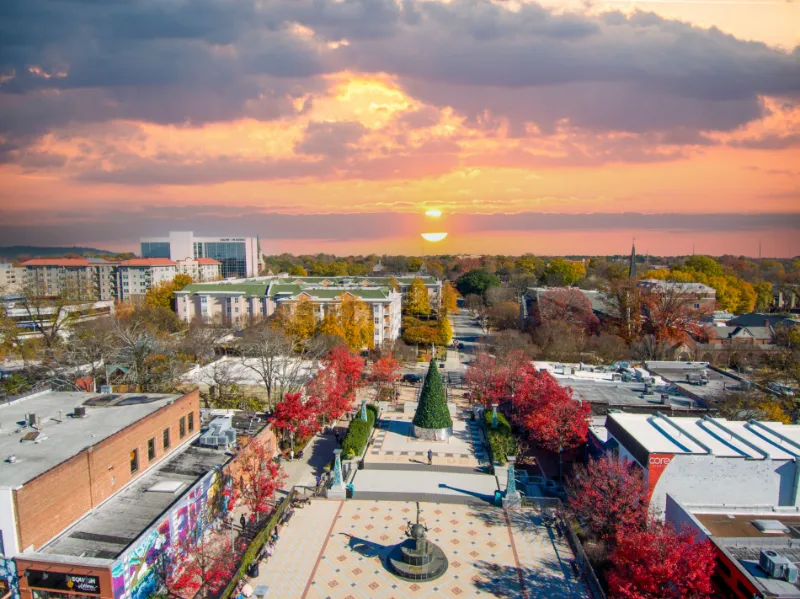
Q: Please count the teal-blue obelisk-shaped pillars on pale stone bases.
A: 4